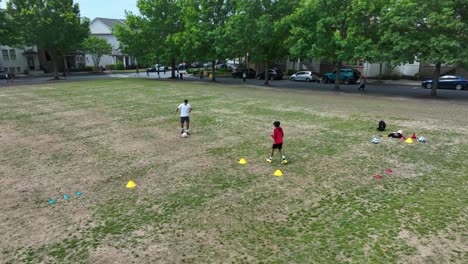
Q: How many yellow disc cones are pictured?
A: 4